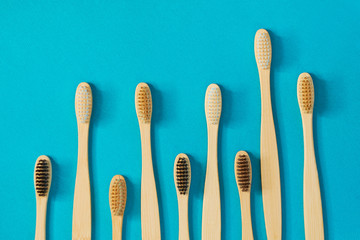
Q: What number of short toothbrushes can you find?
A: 4